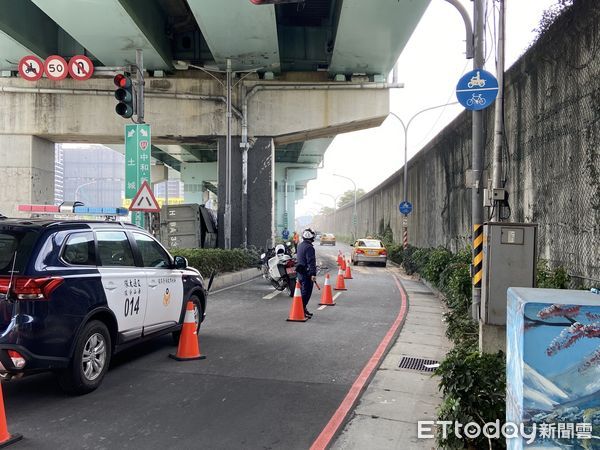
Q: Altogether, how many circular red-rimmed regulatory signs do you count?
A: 3